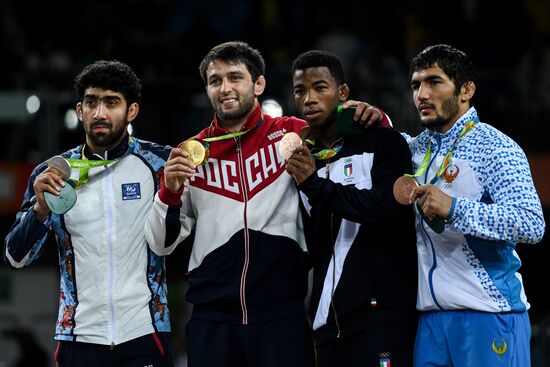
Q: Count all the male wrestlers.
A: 4